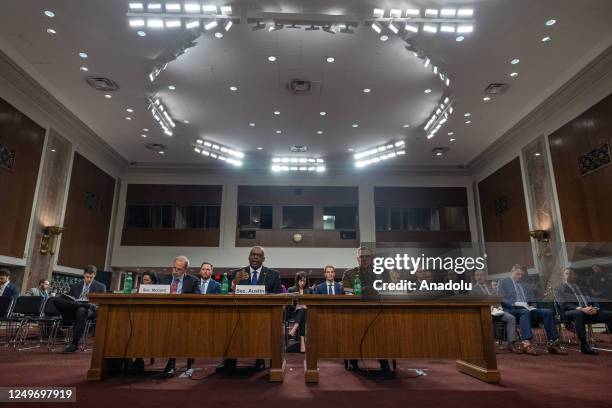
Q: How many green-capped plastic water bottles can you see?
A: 3